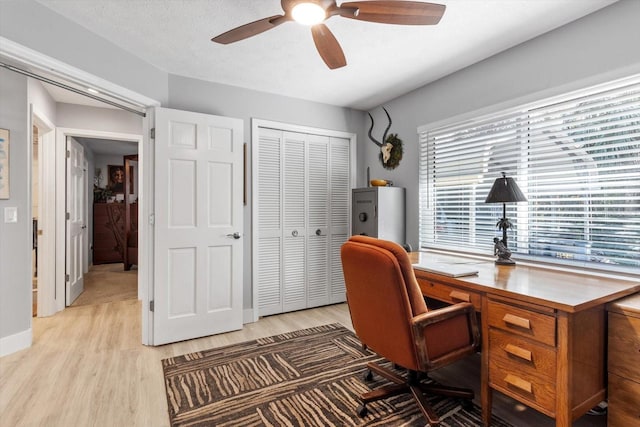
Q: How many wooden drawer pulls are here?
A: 4